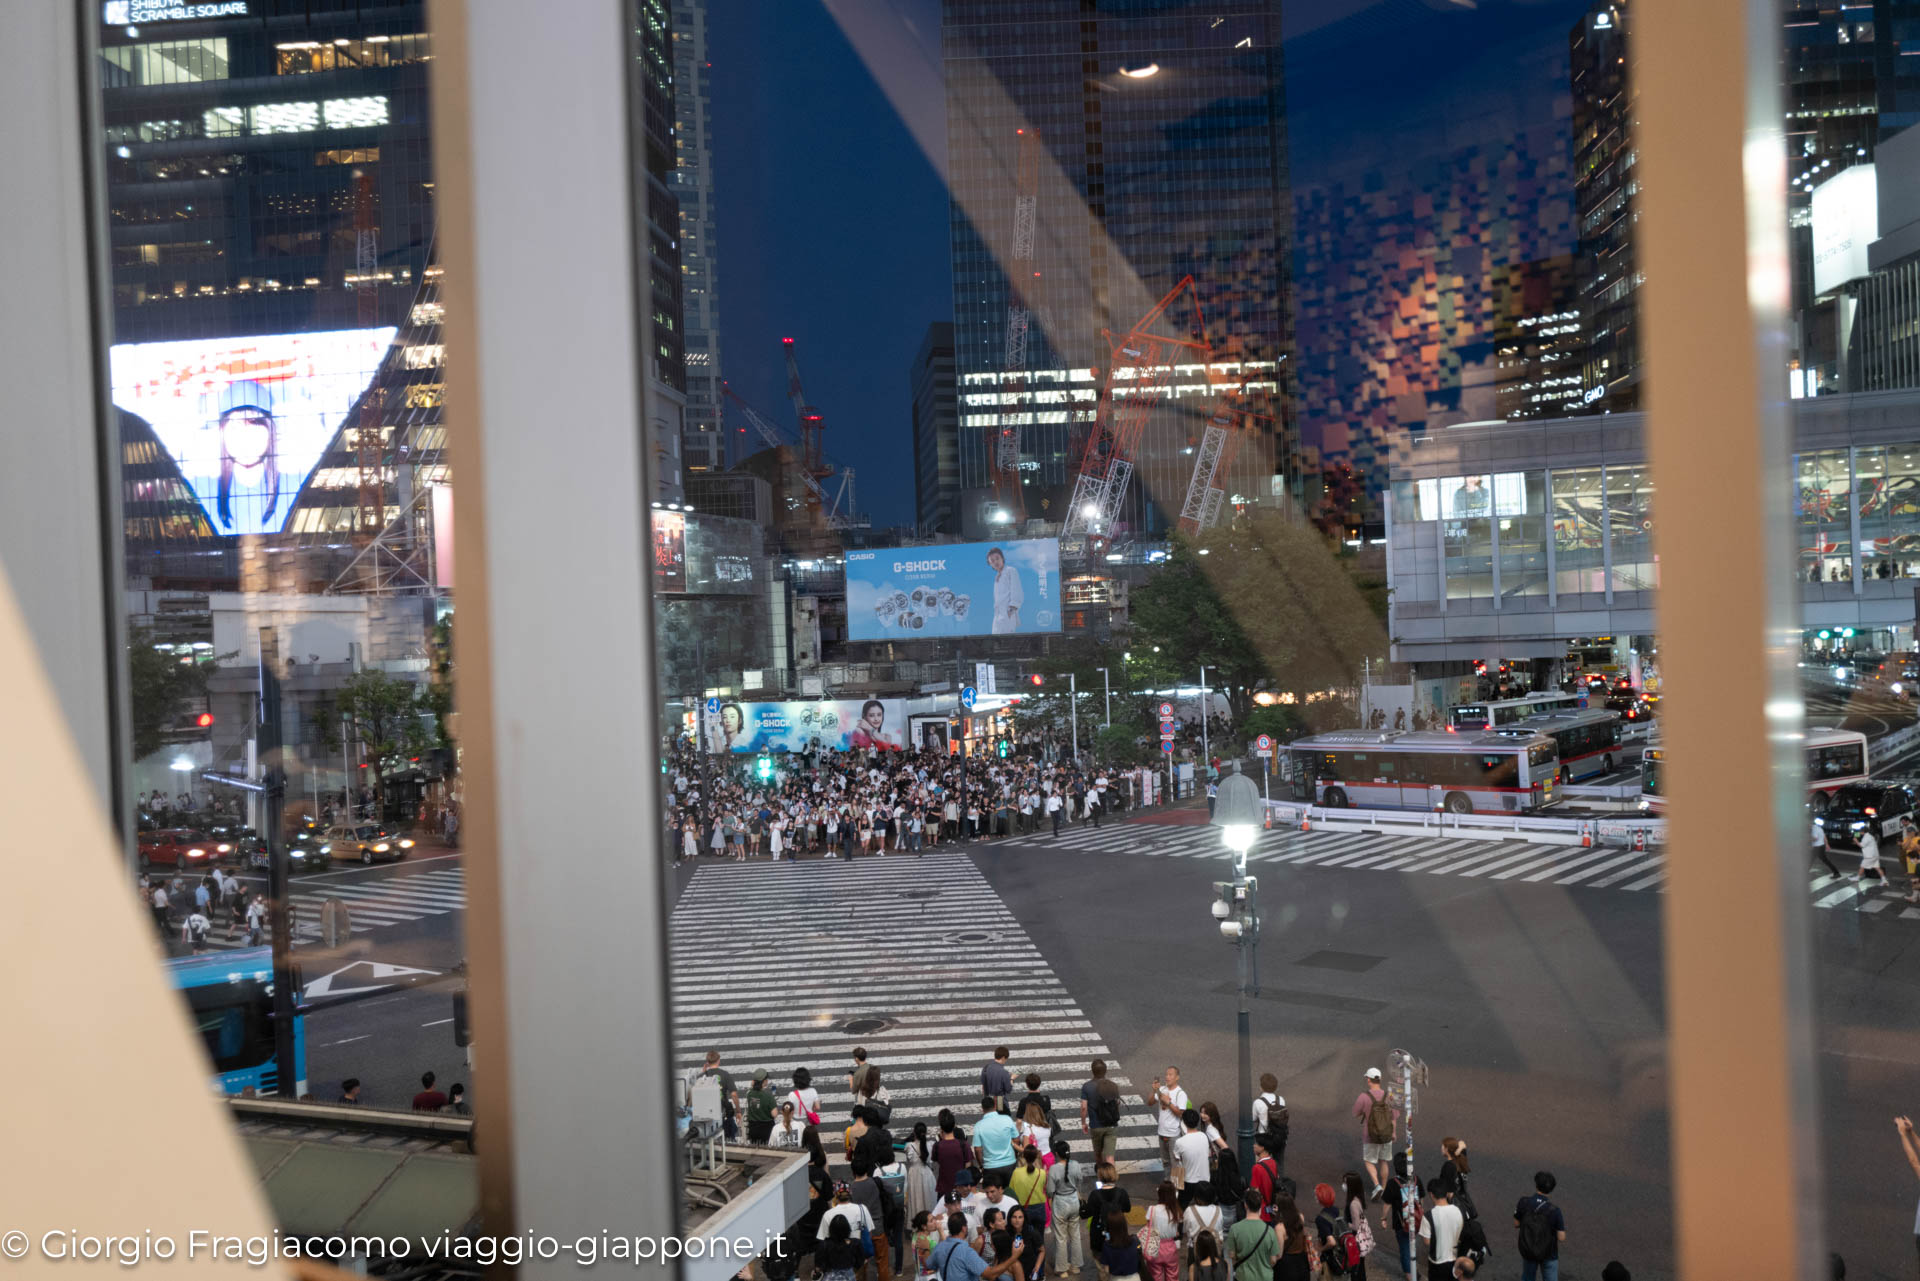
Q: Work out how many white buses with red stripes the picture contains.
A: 3